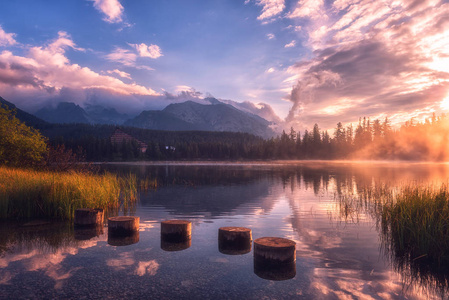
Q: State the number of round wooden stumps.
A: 5